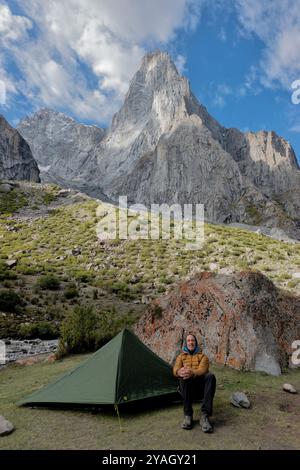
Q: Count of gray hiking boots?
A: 2